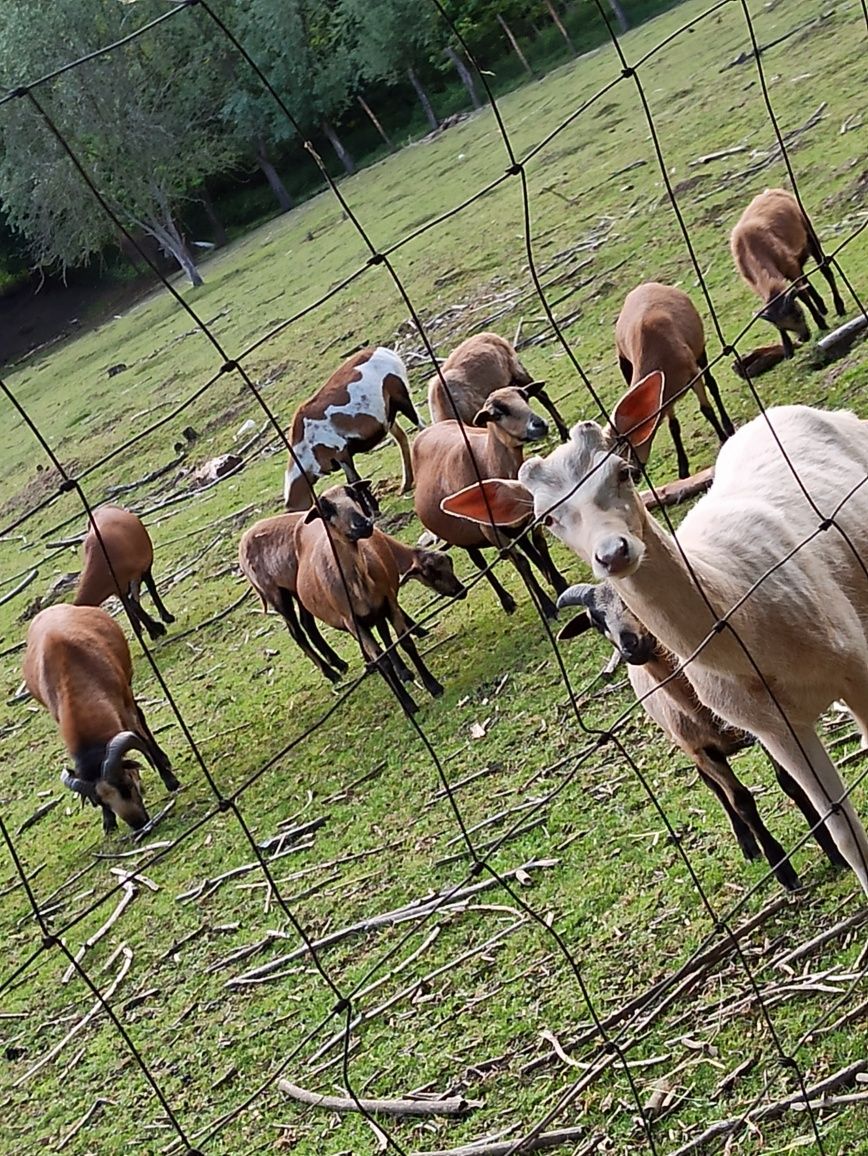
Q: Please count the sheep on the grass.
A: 10